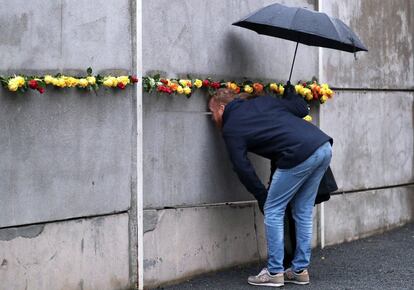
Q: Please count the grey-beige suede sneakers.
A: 2